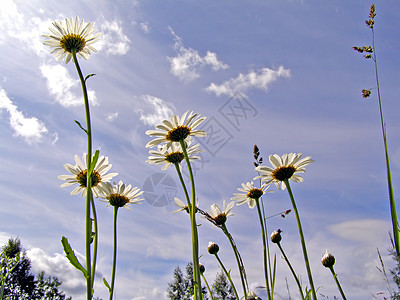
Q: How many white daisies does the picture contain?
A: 9